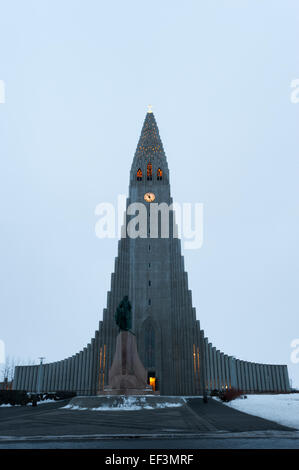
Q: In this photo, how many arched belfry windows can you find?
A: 3